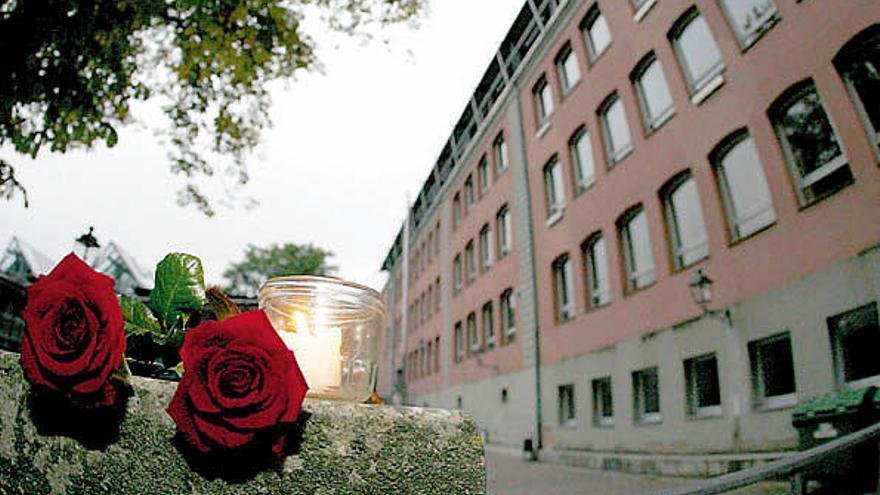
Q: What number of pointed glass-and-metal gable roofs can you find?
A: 2